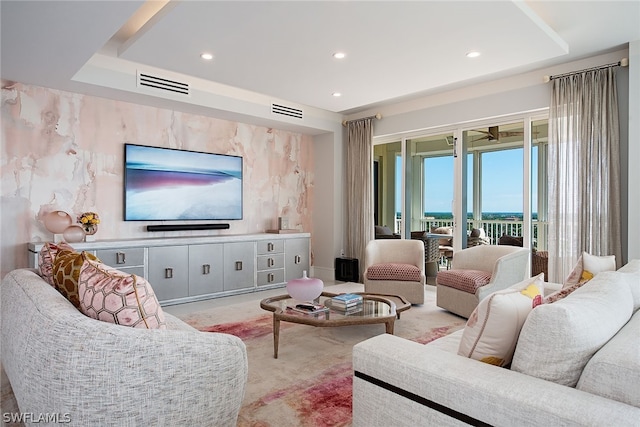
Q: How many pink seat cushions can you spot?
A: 2